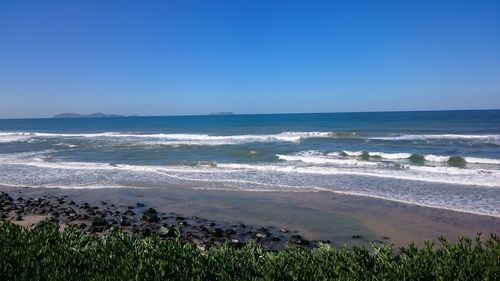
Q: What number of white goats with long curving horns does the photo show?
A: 0